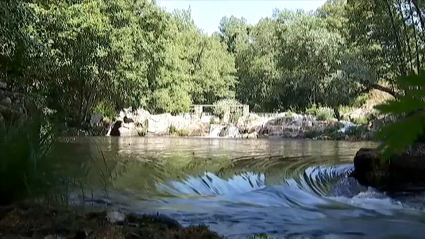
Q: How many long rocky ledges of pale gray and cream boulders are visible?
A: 1